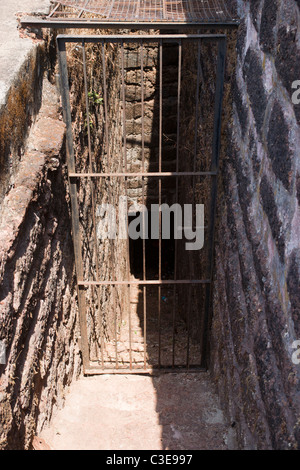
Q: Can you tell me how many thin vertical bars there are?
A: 7